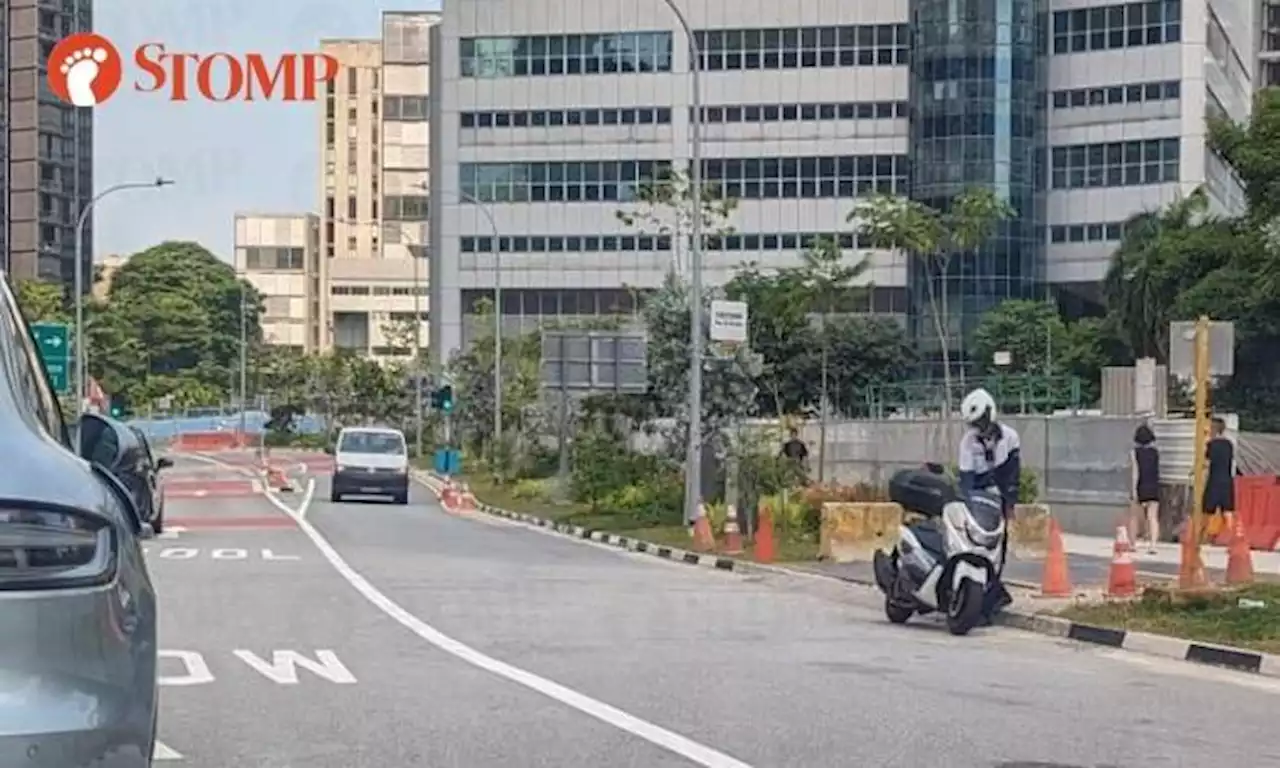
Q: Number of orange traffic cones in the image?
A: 7